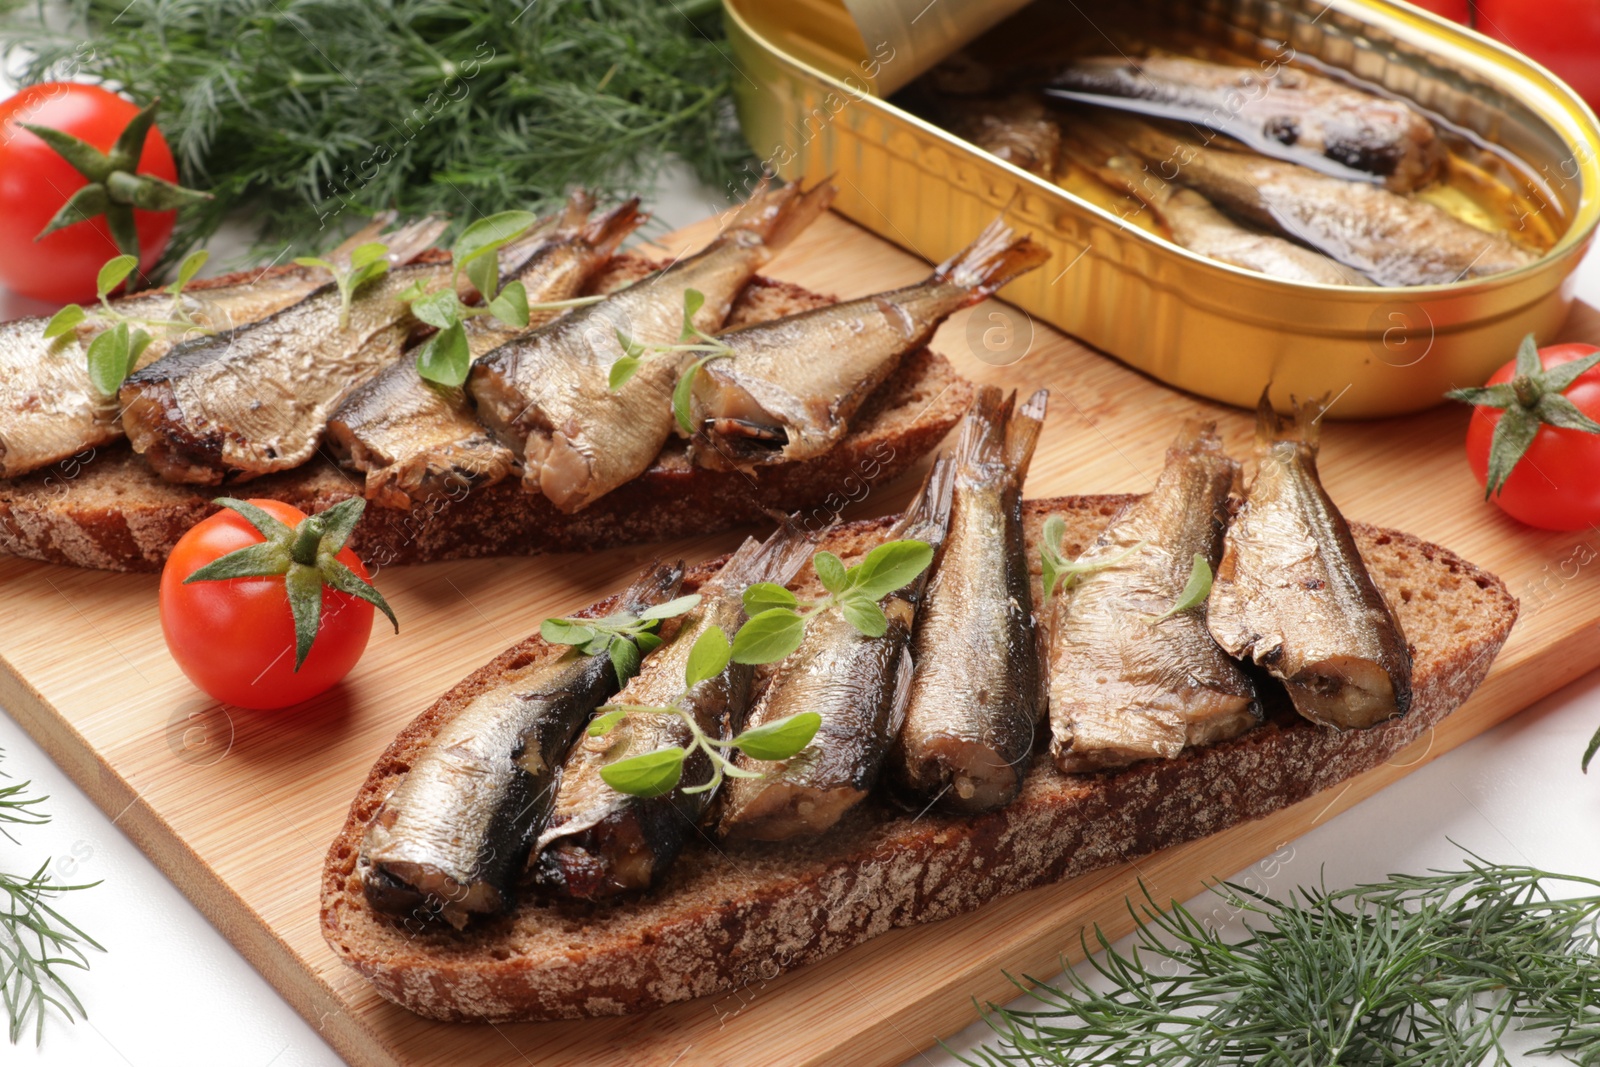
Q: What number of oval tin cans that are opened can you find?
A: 1